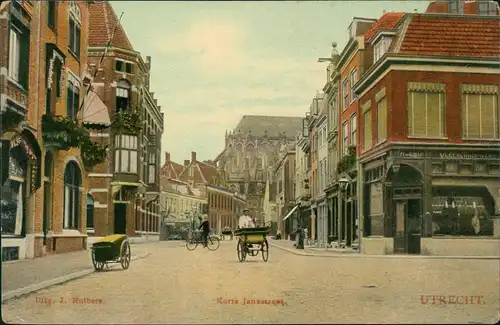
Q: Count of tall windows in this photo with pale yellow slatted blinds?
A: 4